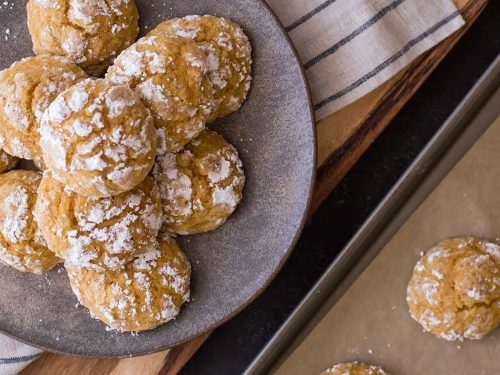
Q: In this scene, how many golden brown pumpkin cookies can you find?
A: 12